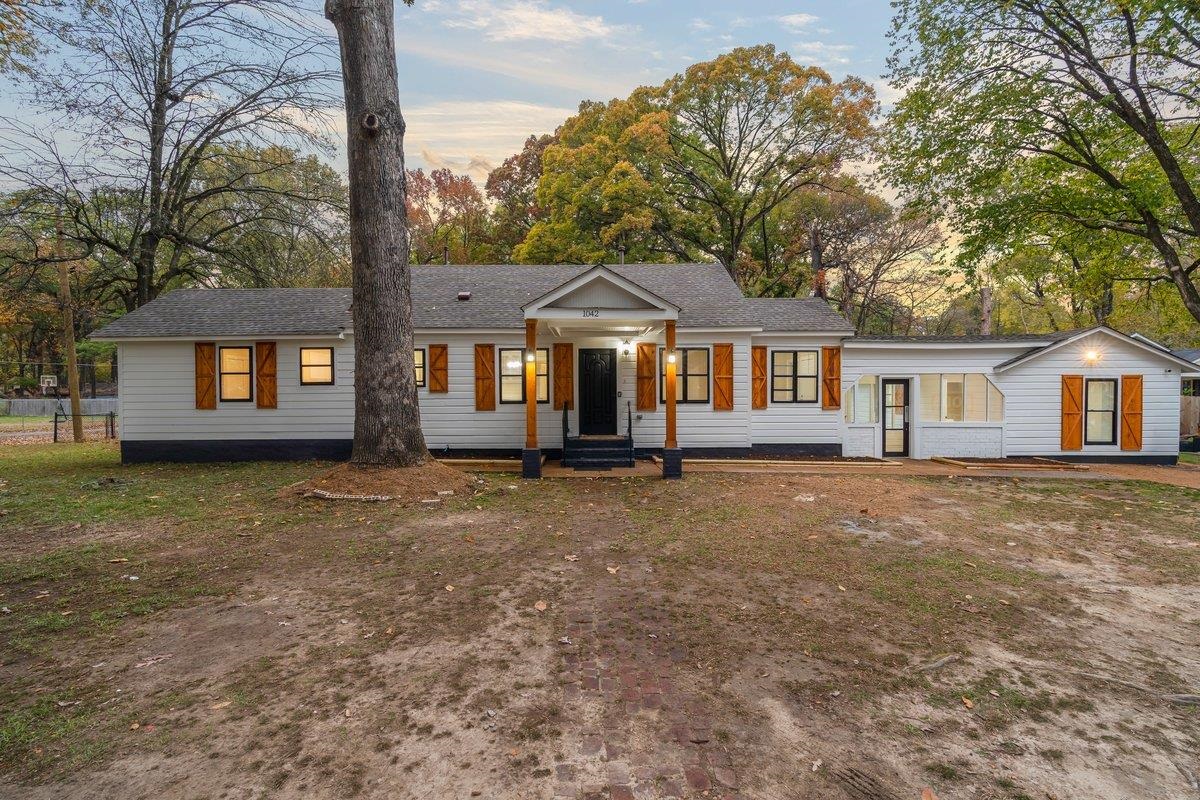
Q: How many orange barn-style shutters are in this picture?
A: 11